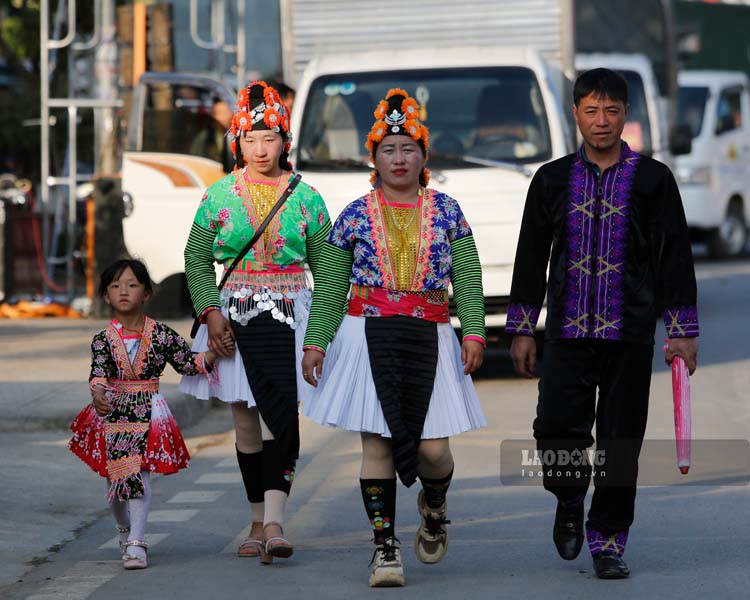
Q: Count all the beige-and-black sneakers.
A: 2